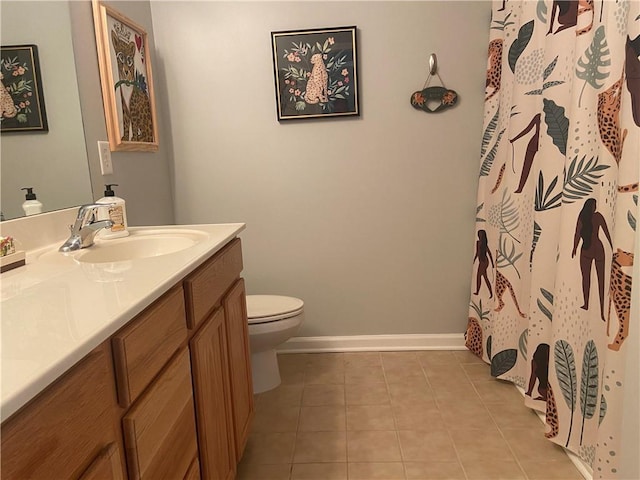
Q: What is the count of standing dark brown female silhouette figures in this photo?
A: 3